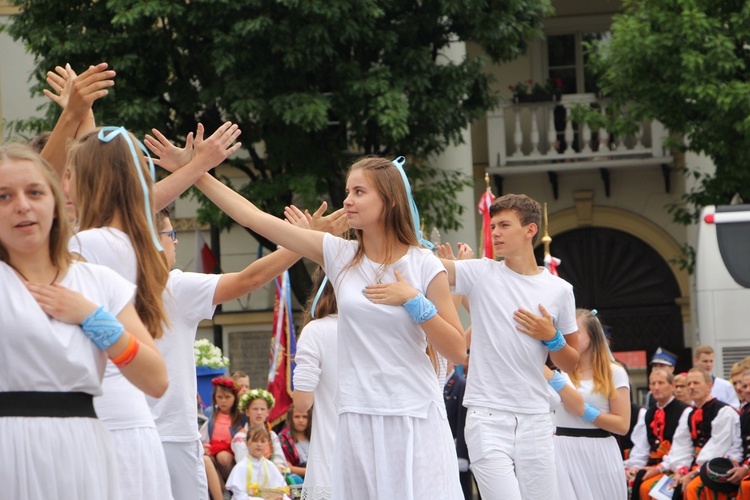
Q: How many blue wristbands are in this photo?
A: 5